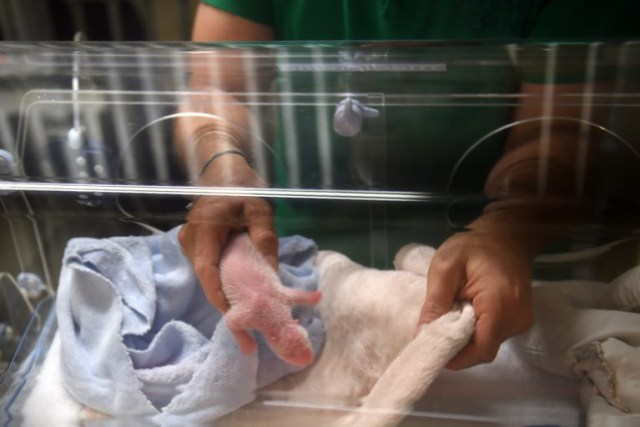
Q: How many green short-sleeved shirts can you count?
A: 1